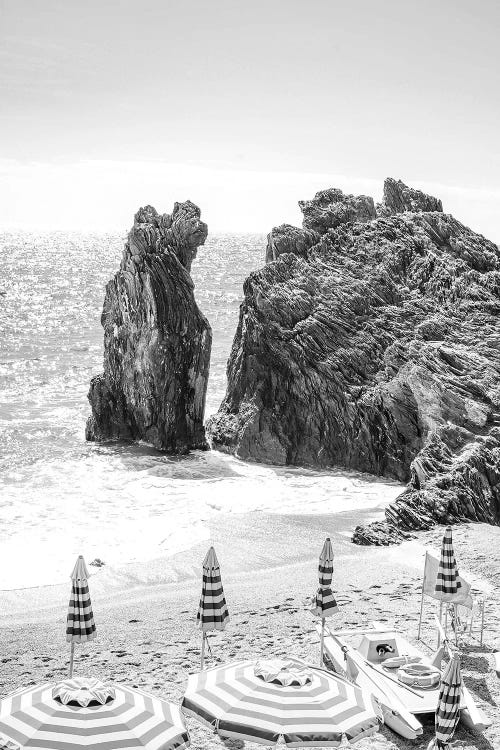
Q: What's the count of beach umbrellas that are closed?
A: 5